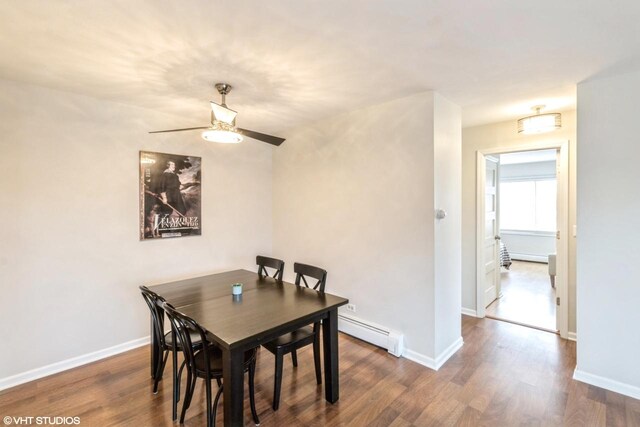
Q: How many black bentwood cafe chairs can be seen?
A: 2